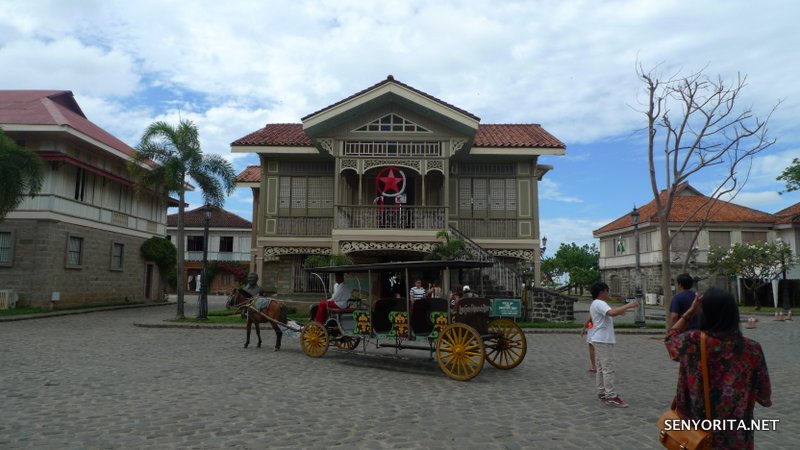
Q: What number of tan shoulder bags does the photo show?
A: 1